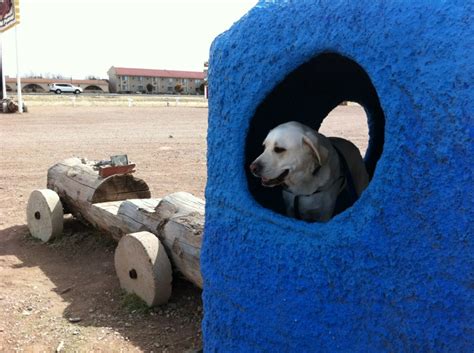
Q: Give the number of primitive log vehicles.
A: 1